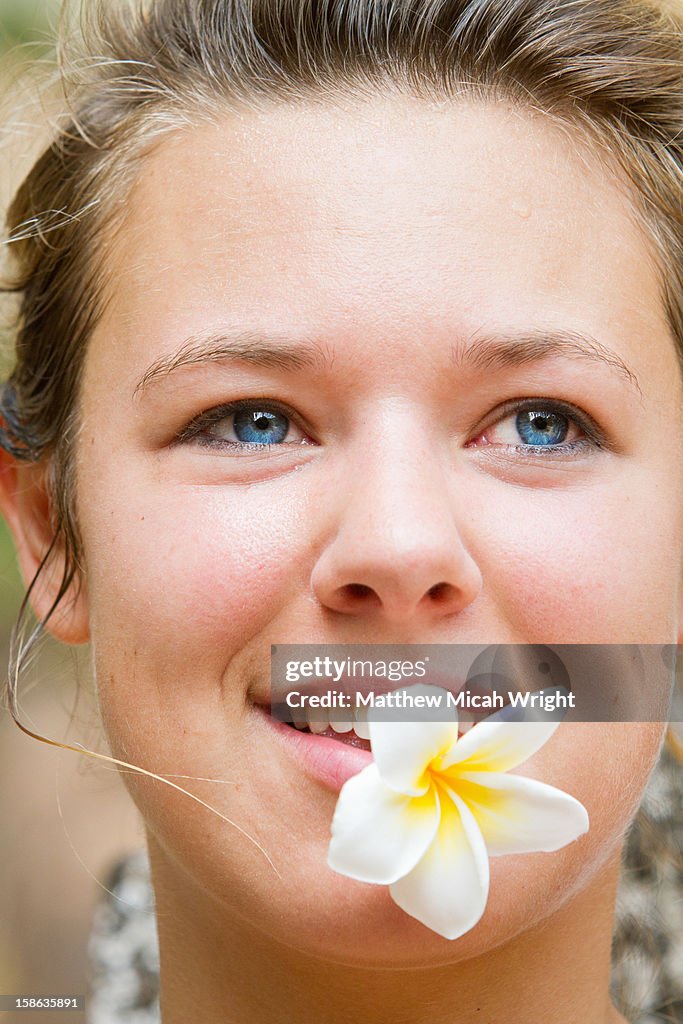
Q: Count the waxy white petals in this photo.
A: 5